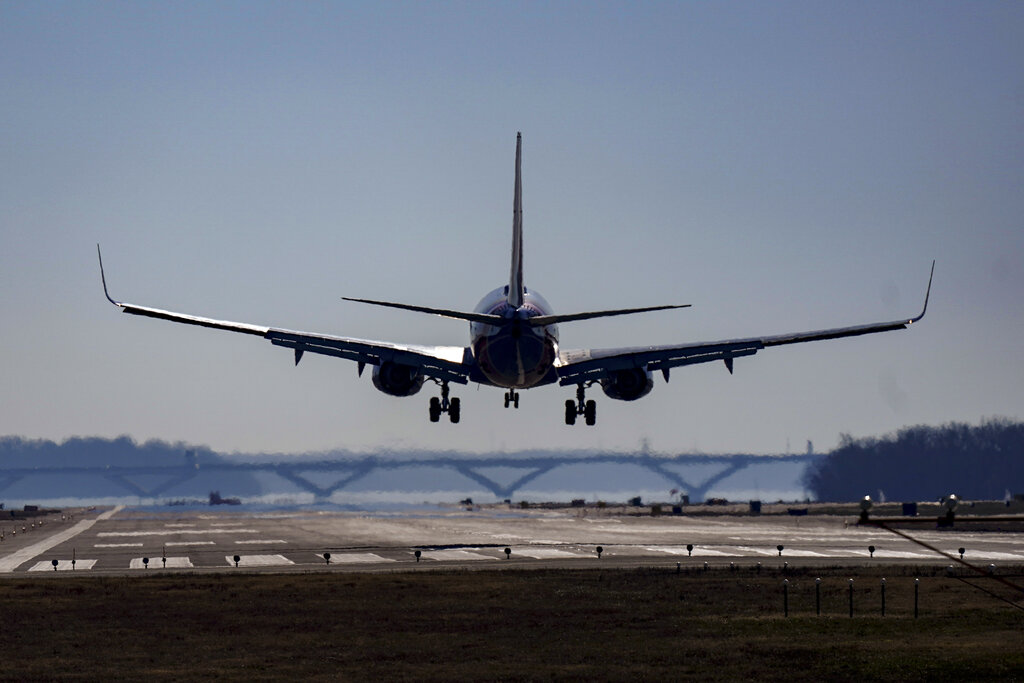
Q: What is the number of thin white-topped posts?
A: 5